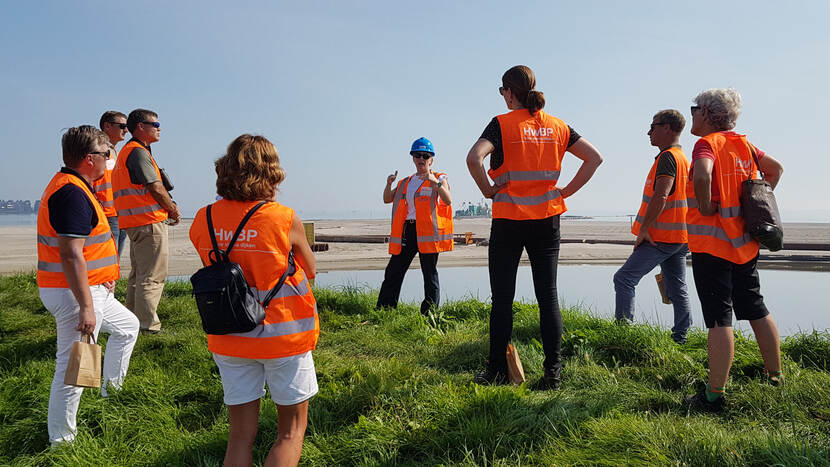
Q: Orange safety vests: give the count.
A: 8